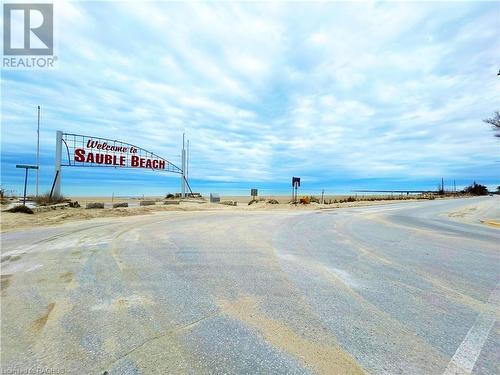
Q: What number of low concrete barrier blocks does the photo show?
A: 4